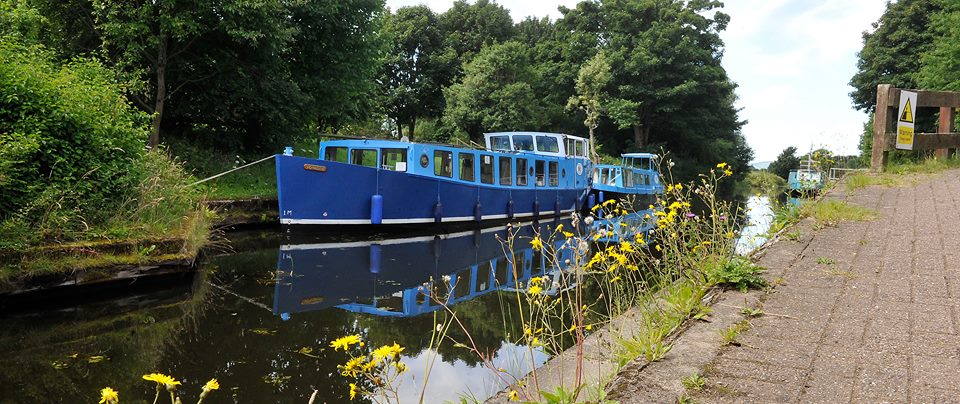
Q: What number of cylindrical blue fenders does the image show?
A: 8